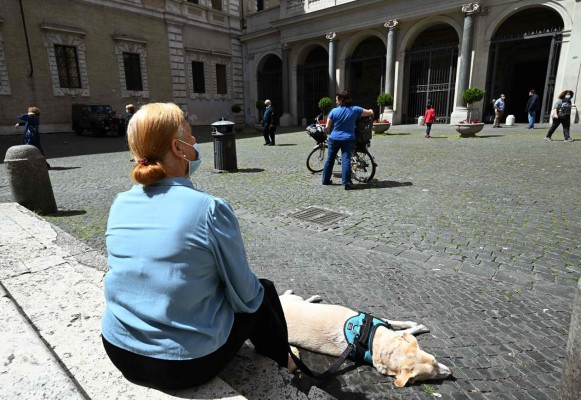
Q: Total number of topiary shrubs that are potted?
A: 5